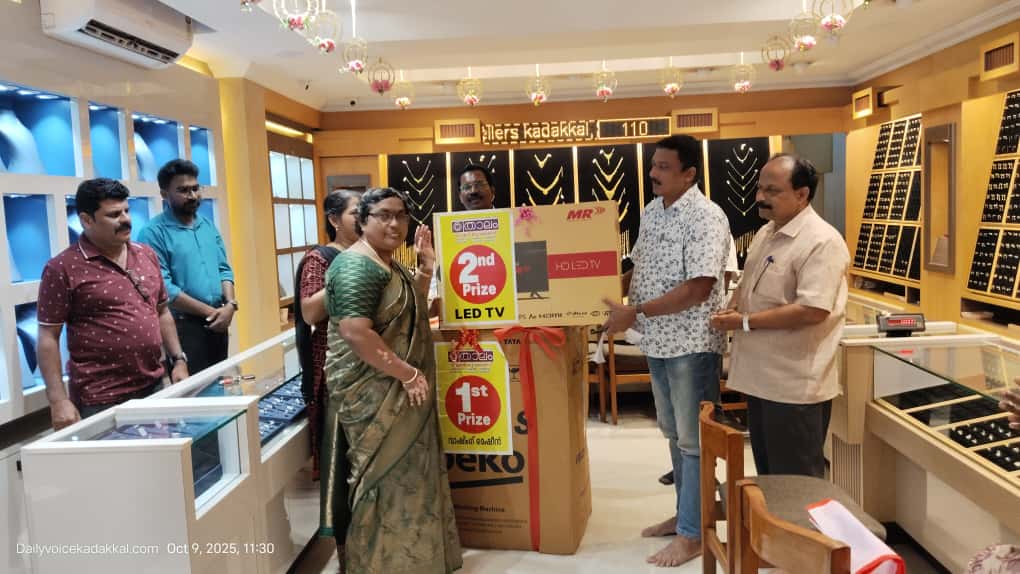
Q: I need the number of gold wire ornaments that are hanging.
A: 13